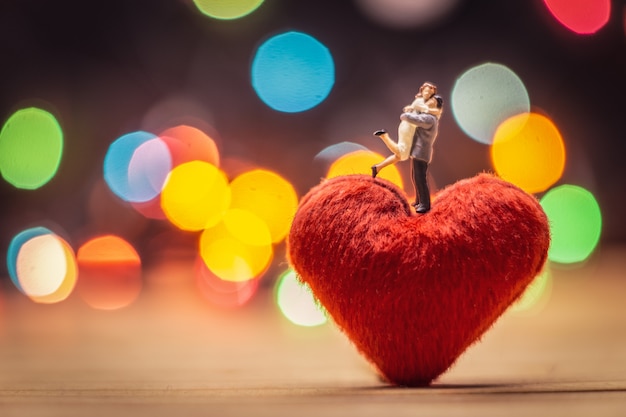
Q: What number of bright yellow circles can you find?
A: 5